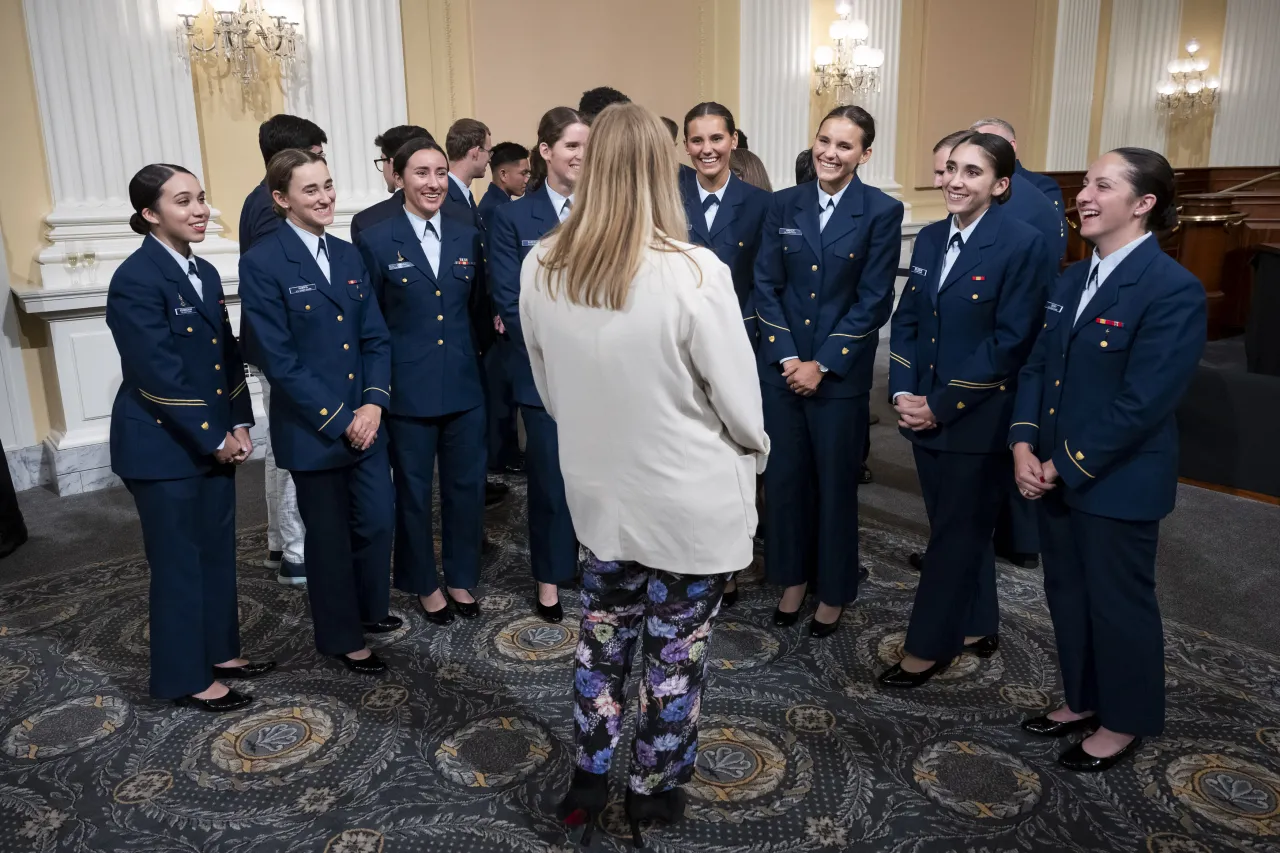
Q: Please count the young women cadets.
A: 8